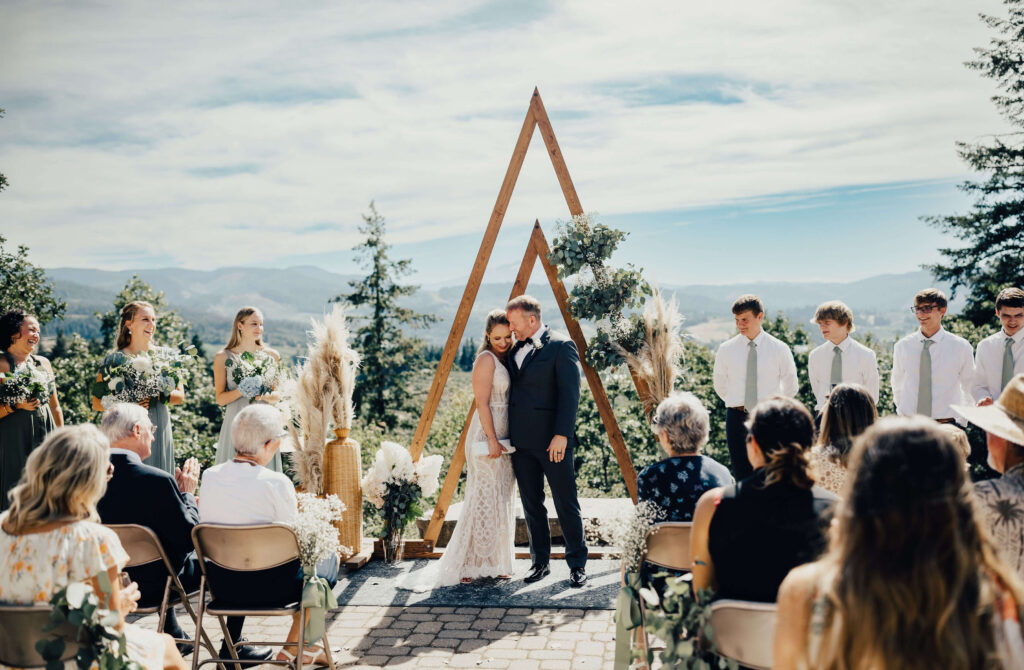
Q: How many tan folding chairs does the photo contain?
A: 5